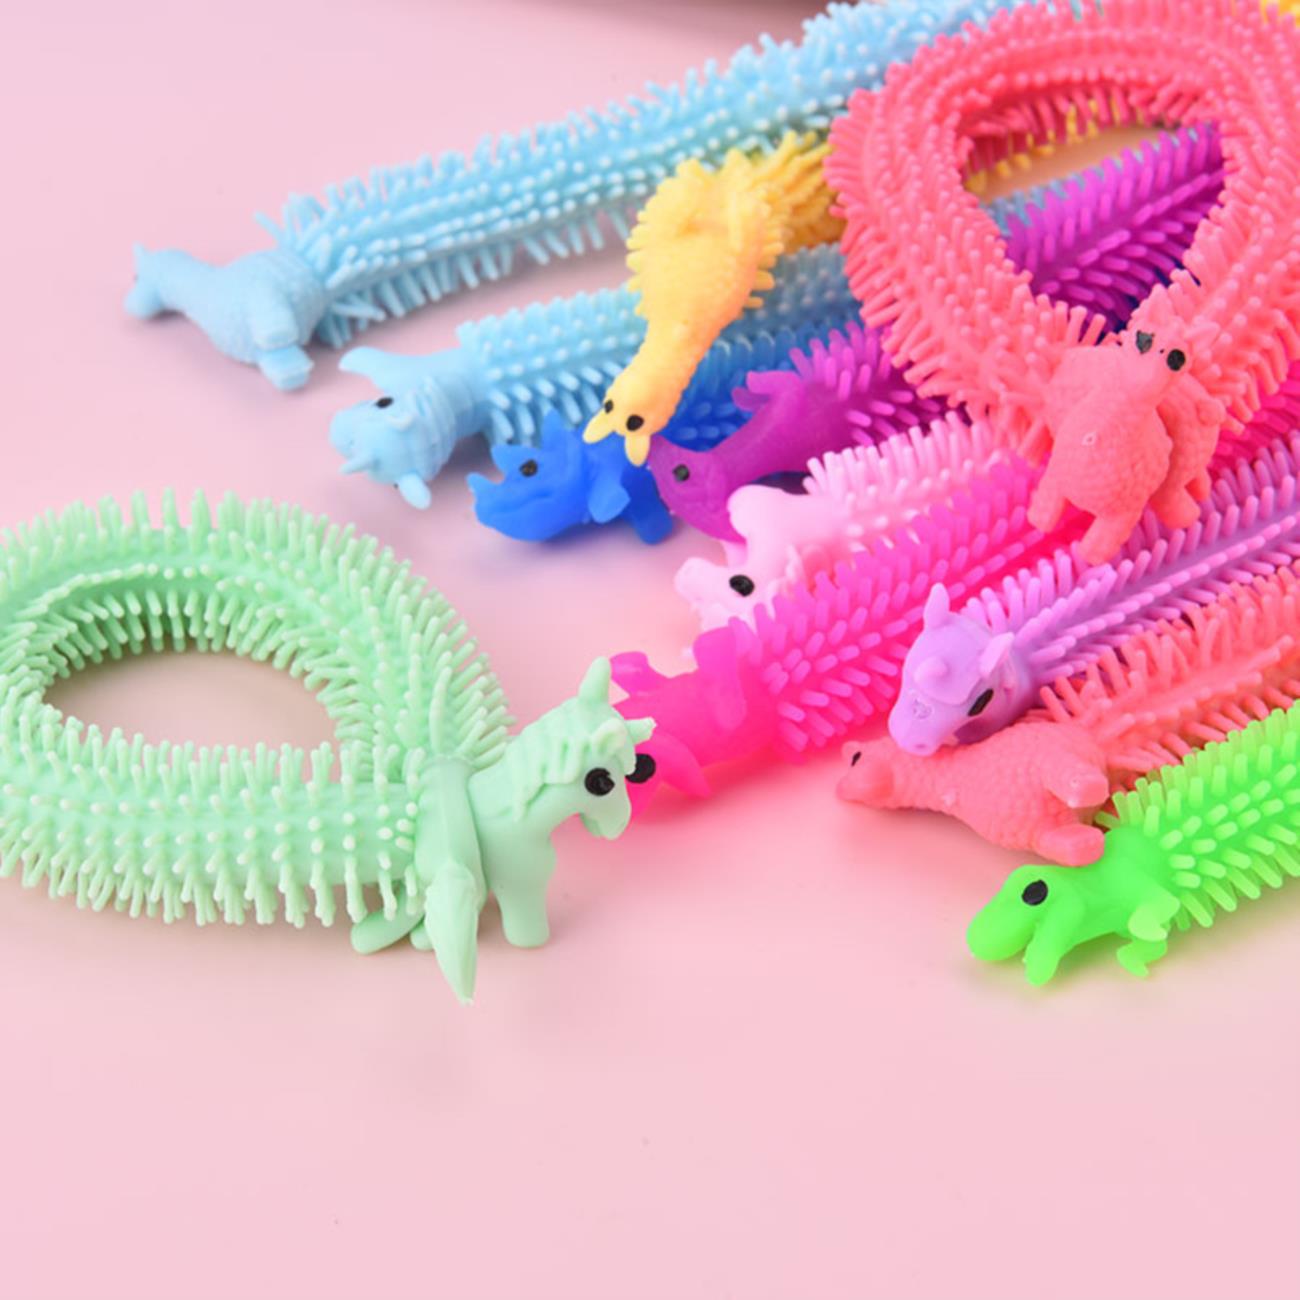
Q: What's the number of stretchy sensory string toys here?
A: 12